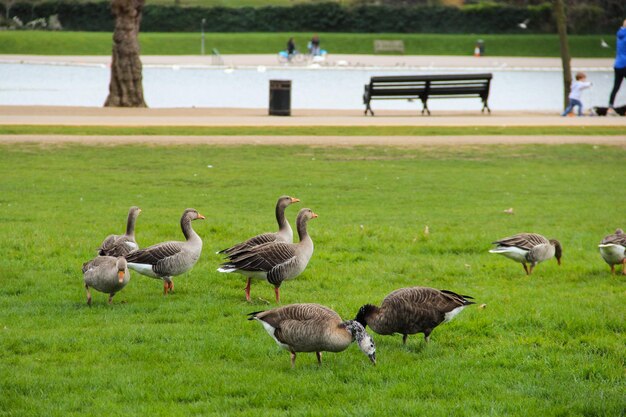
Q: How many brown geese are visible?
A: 9